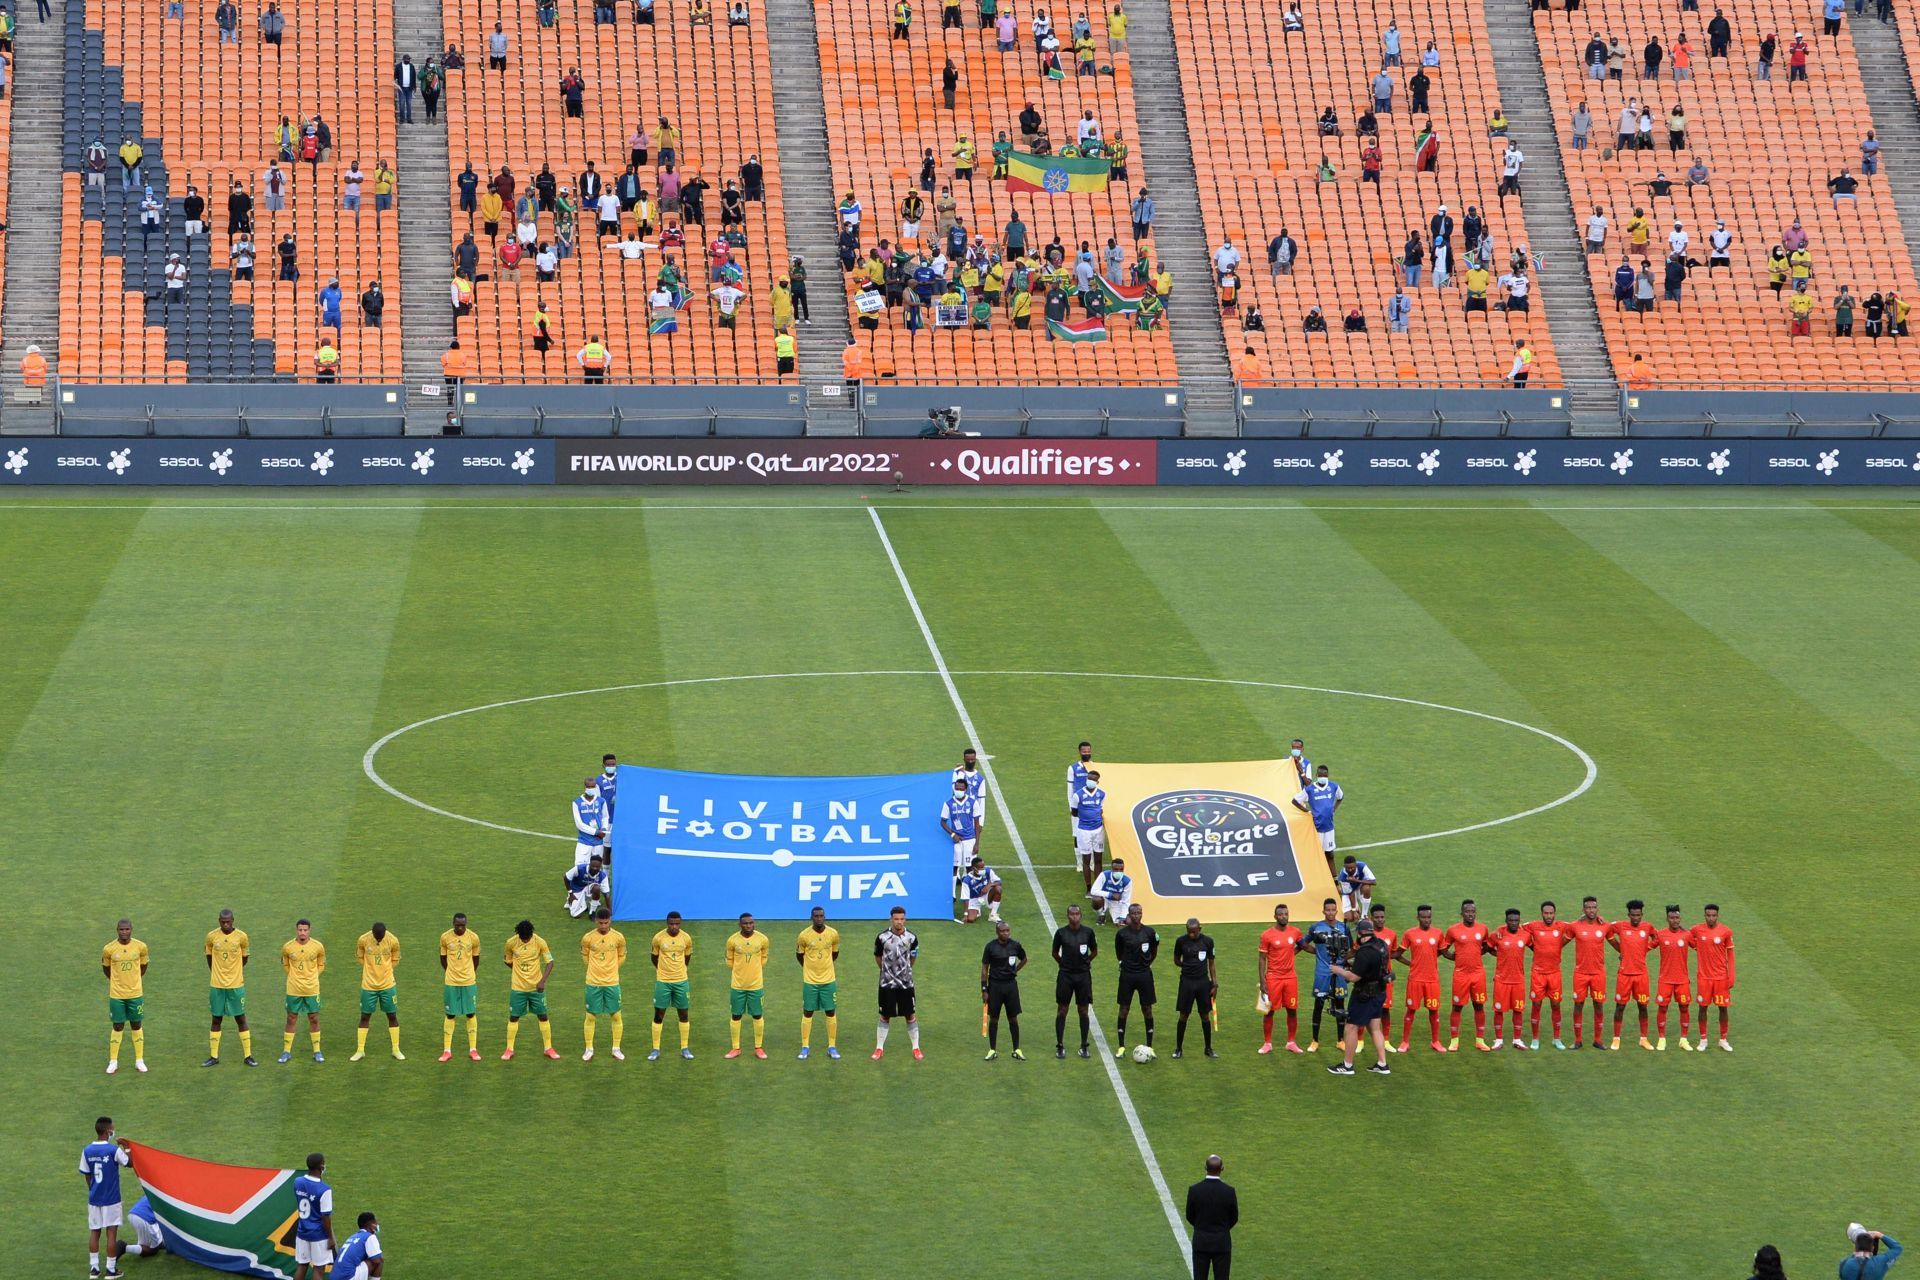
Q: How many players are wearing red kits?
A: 10